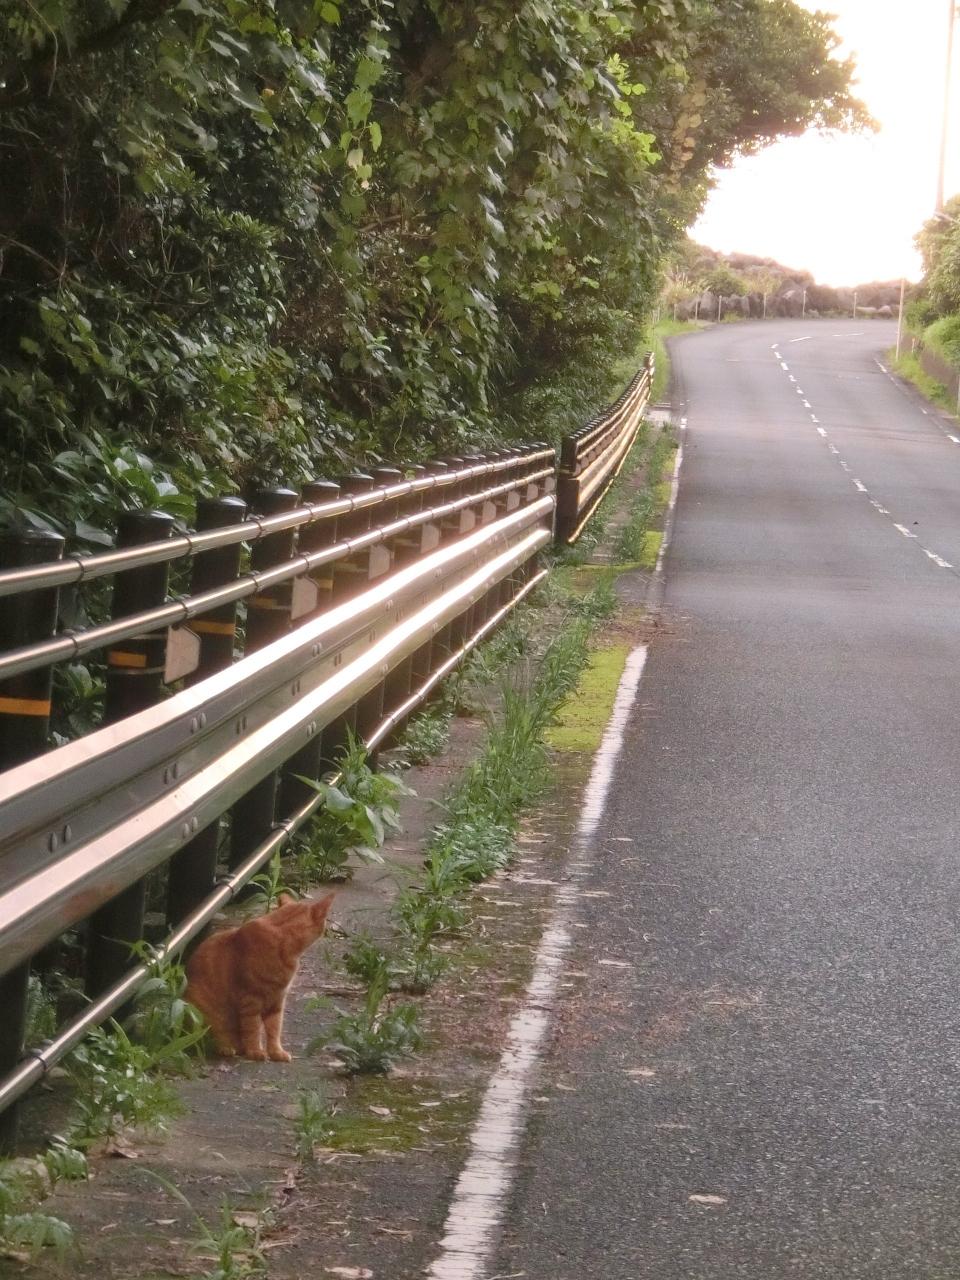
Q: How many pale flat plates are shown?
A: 9